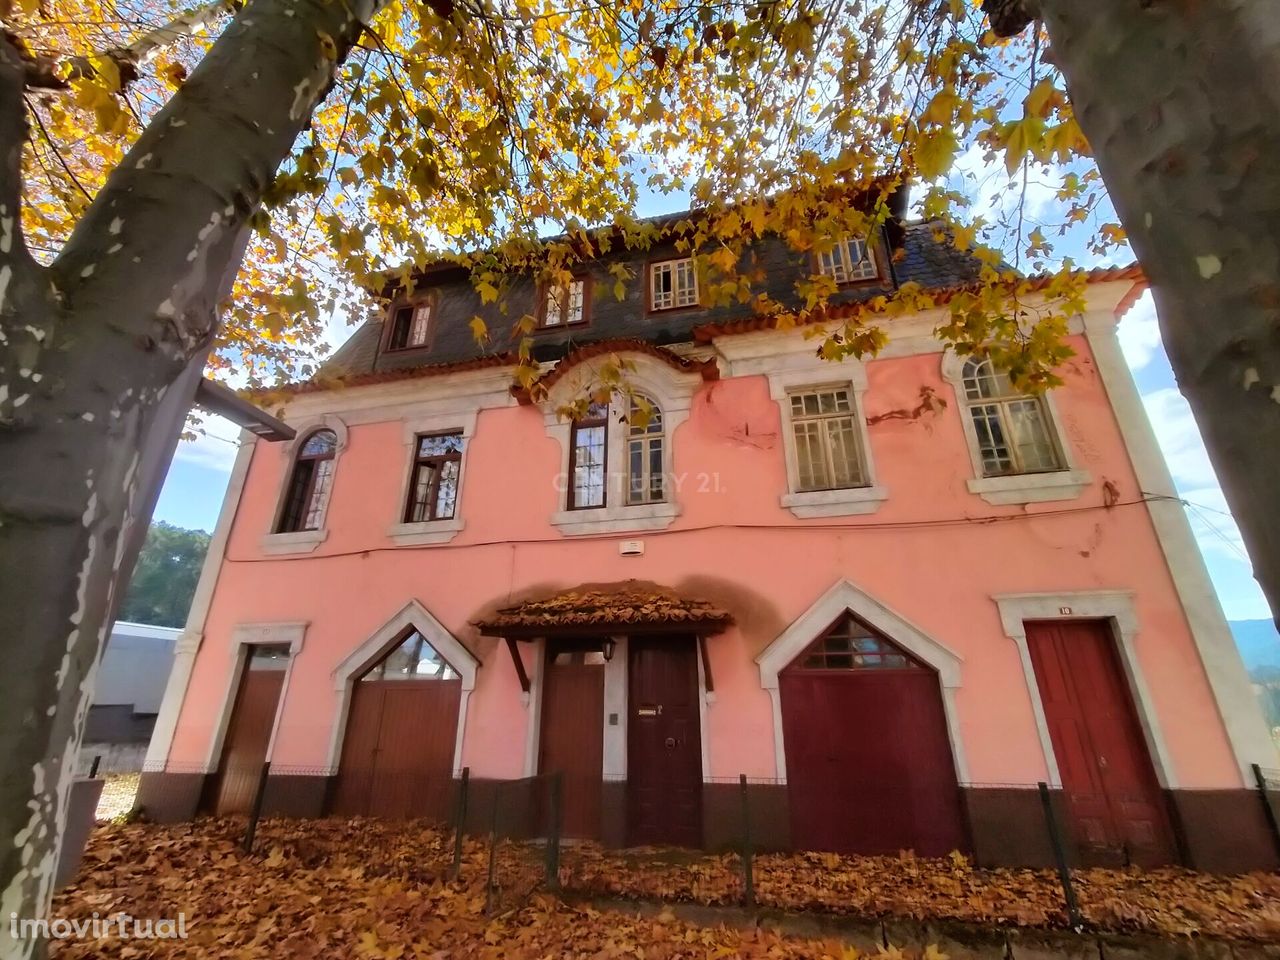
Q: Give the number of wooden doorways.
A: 6